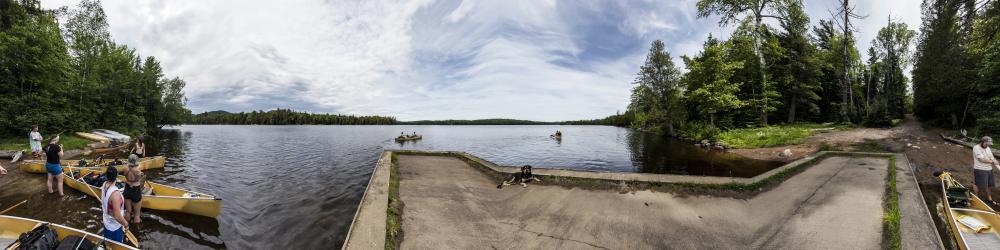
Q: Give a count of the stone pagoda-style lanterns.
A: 0